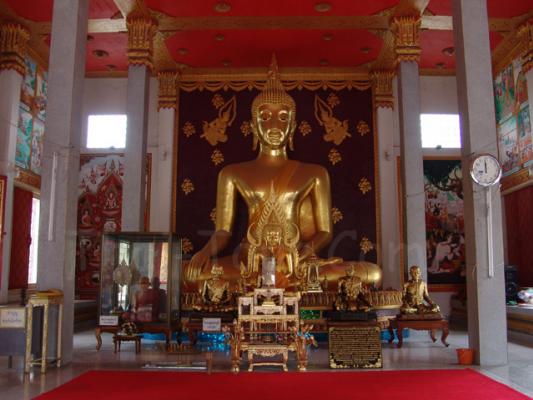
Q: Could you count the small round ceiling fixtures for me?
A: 13